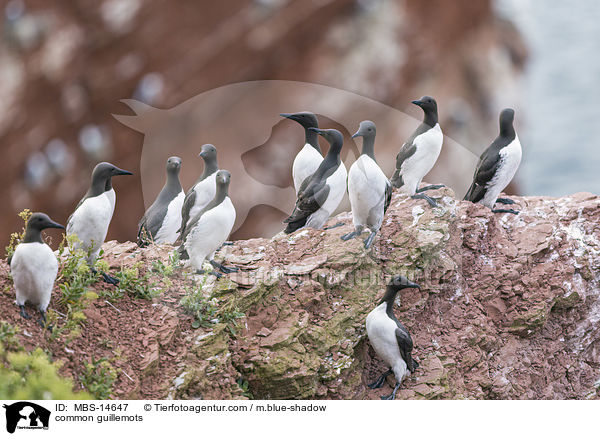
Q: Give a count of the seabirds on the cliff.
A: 11